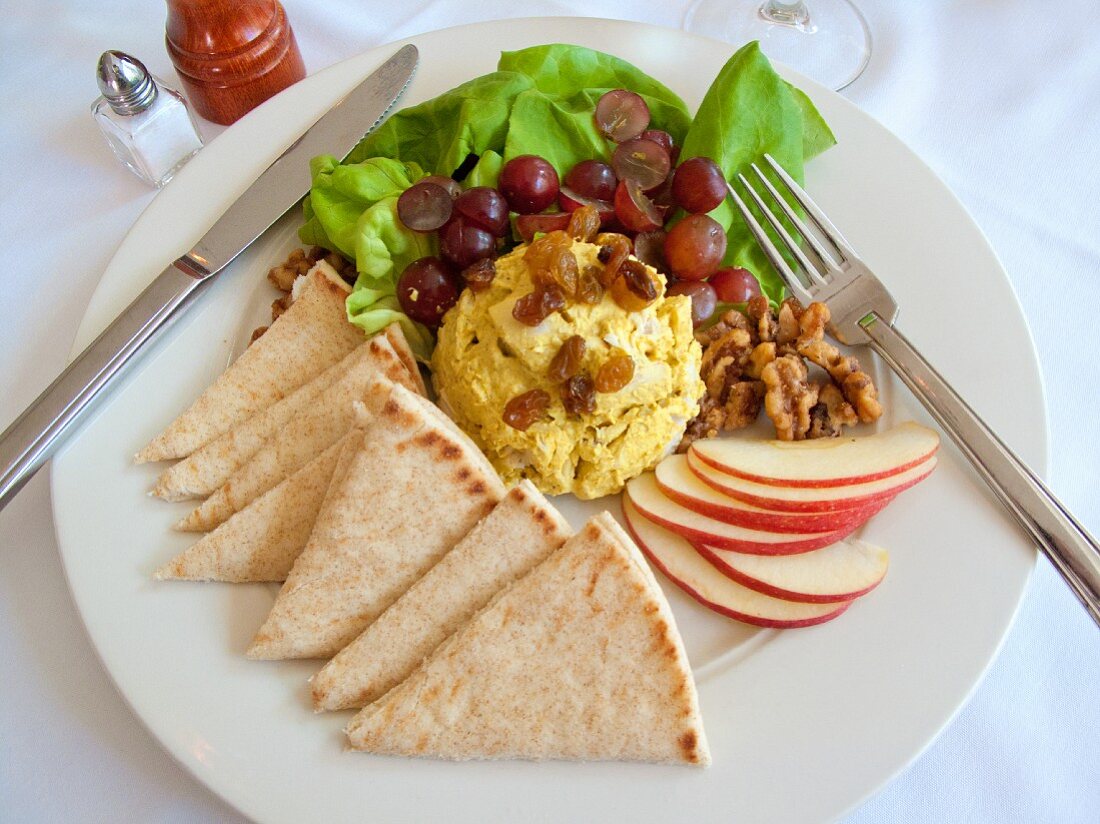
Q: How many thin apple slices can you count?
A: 6